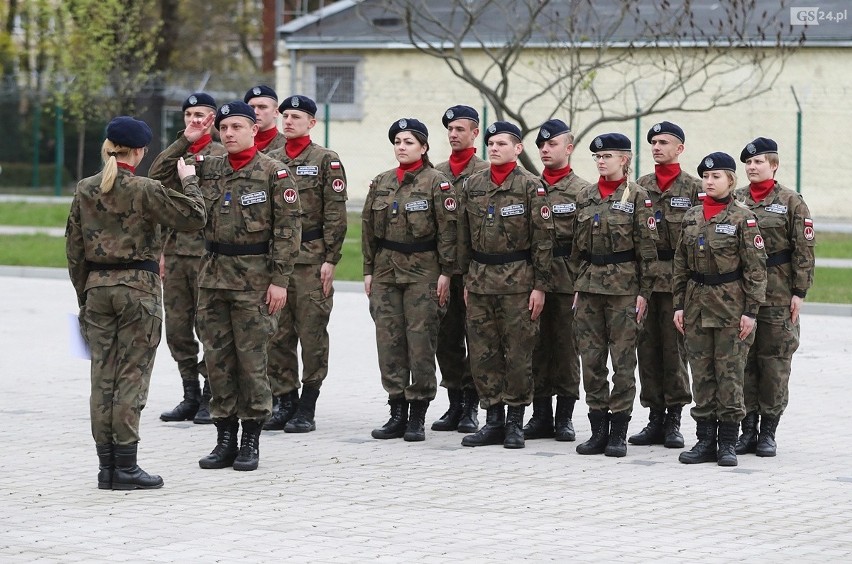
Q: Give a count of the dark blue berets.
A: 13